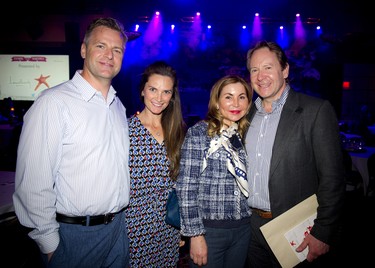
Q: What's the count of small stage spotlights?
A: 10